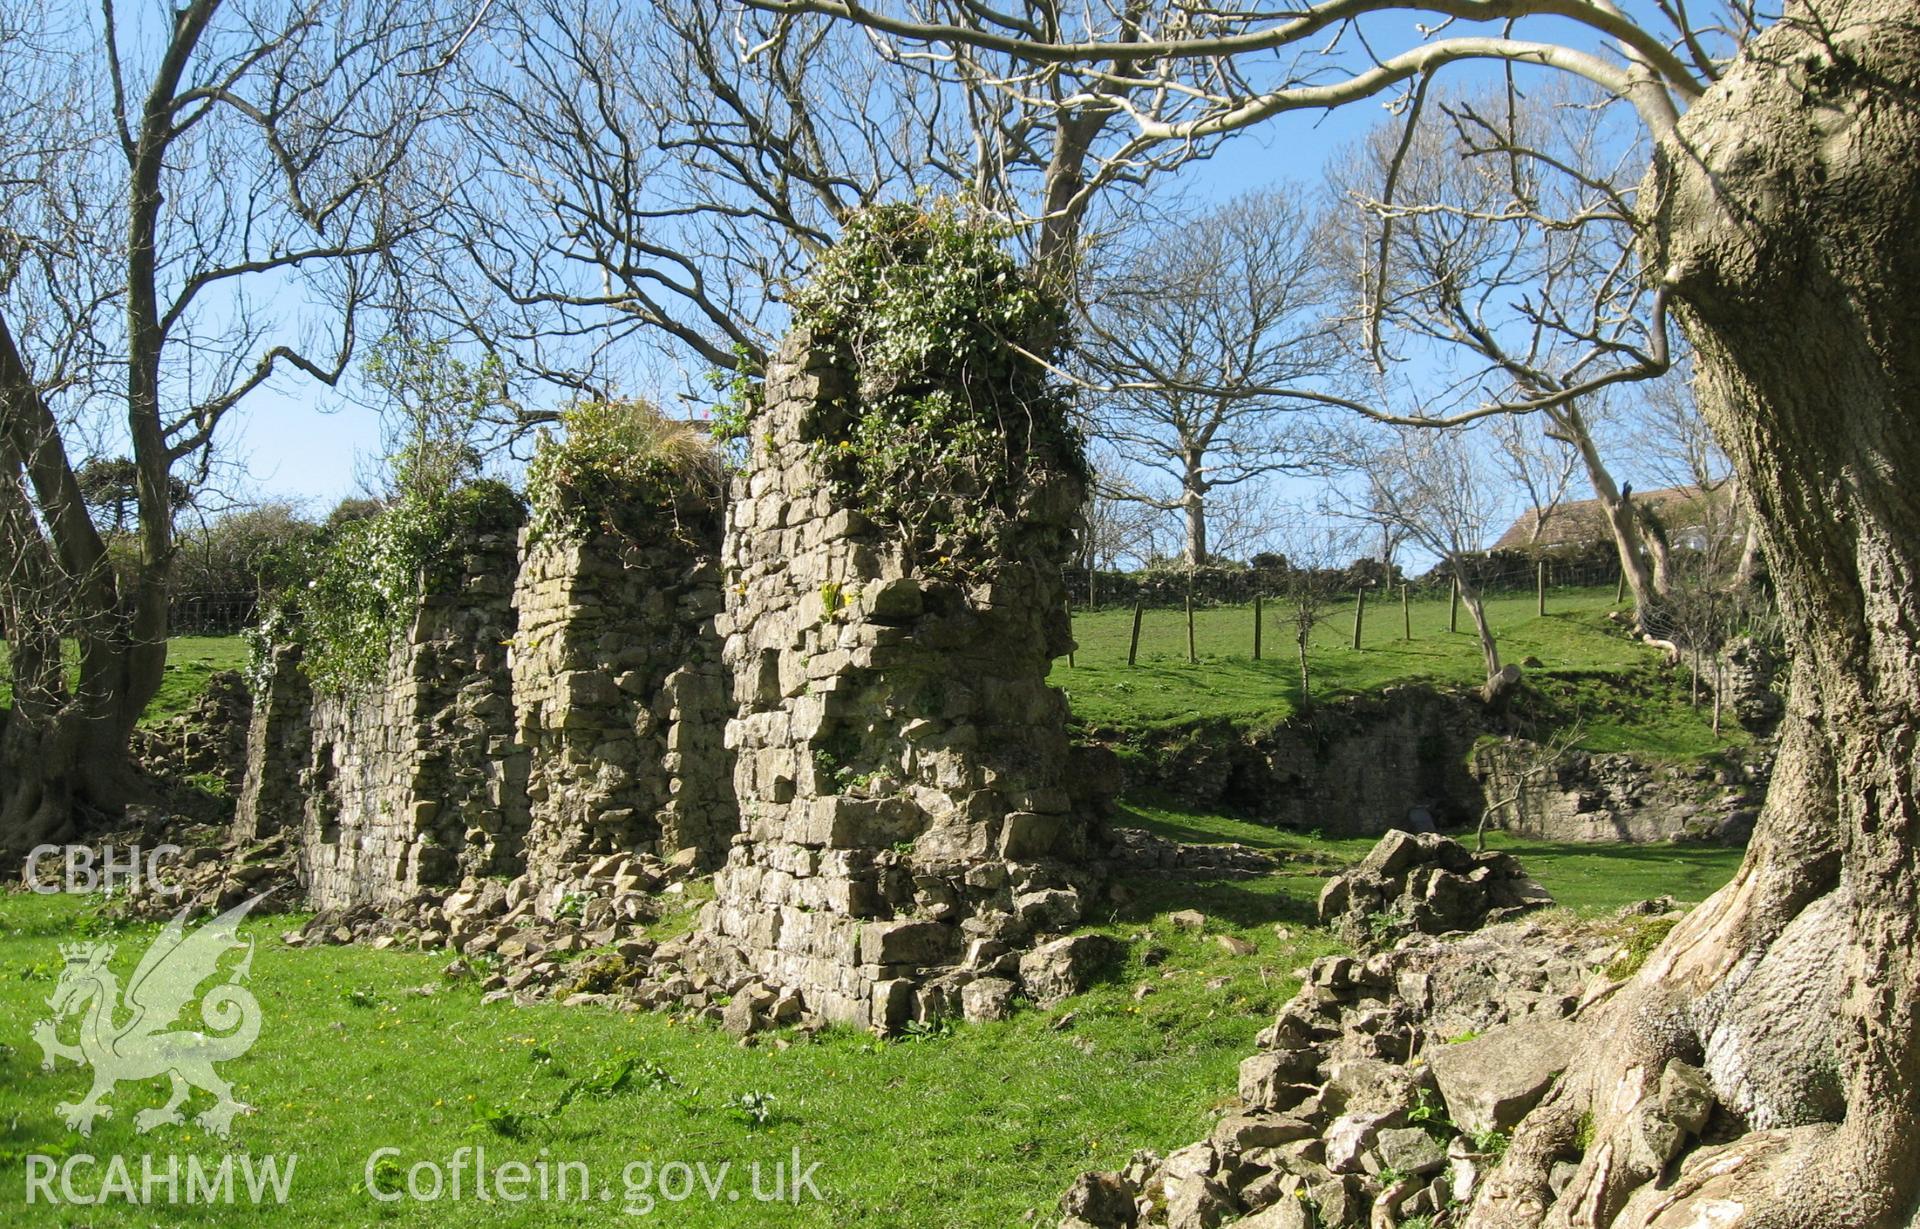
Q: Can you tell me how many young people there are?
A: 0